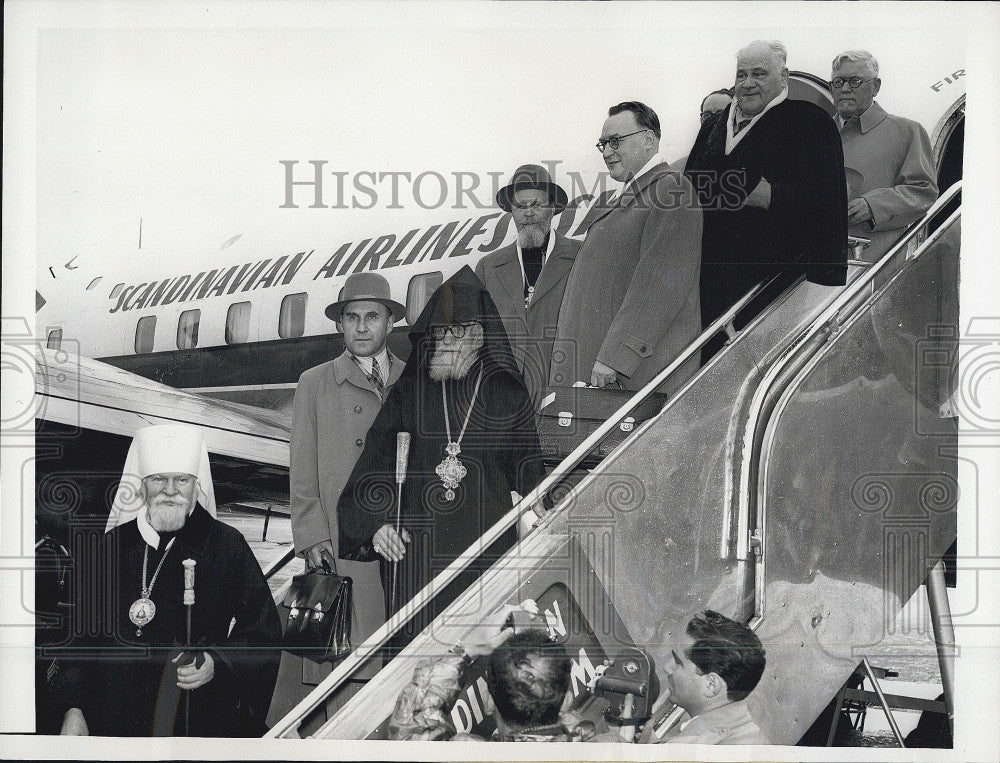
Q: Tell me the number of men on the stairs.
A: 8